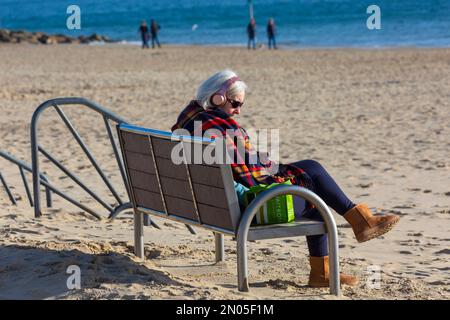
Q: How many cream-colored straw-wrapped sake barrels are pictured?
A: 0